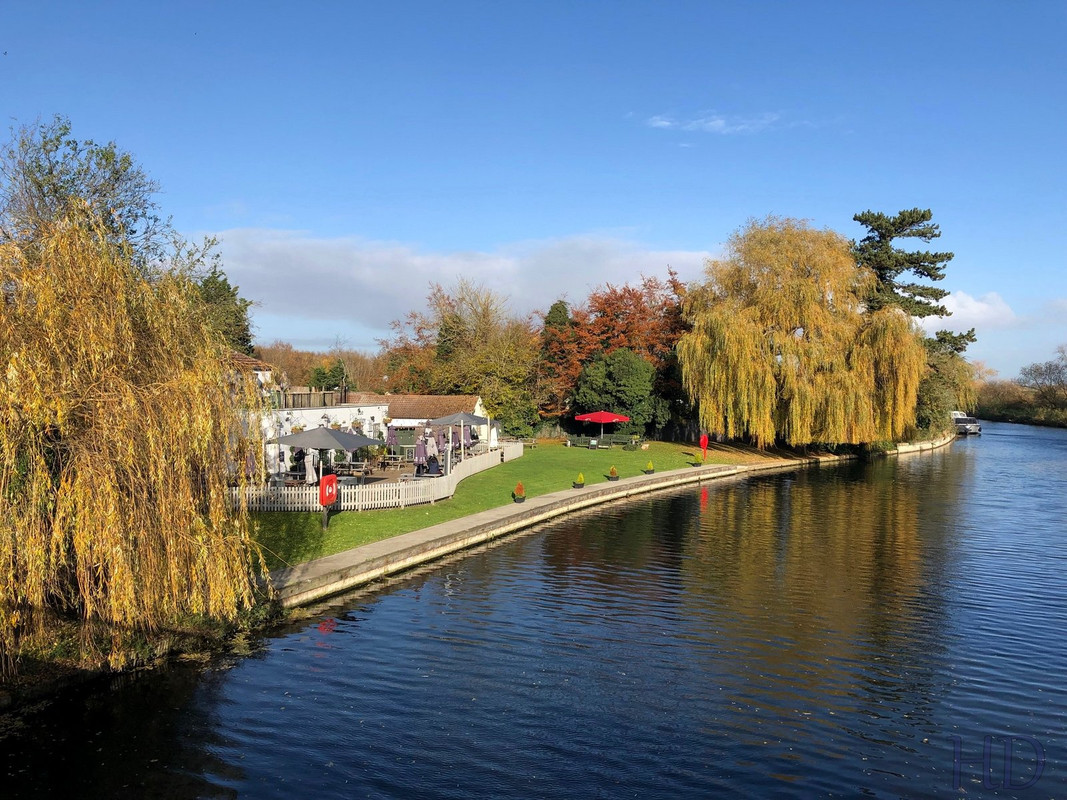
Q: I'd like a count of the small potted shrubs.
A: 5